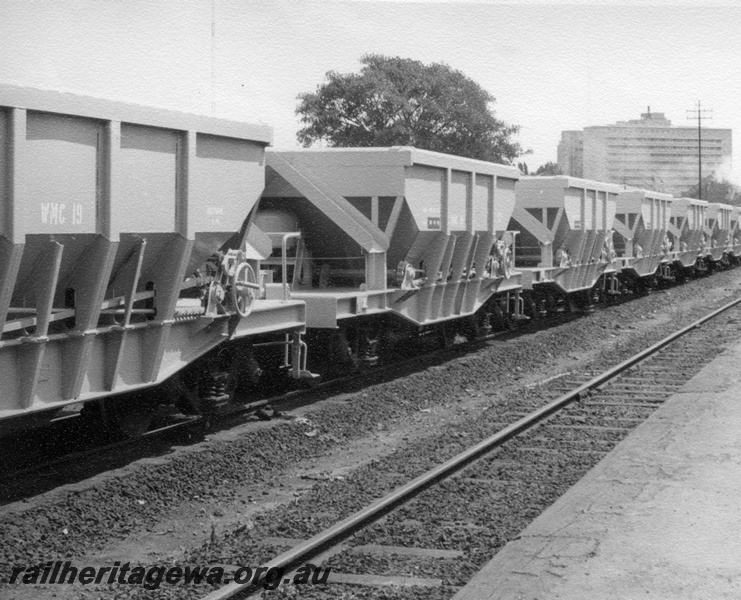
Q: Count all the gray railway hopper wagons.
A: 7